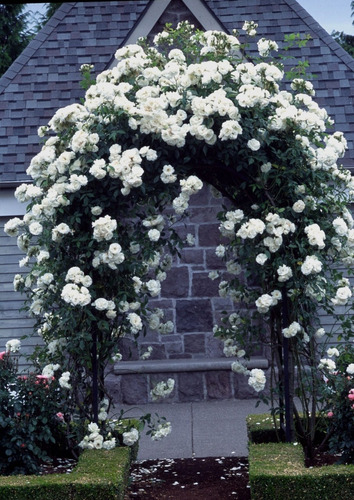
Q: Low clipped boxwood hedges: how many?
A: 2